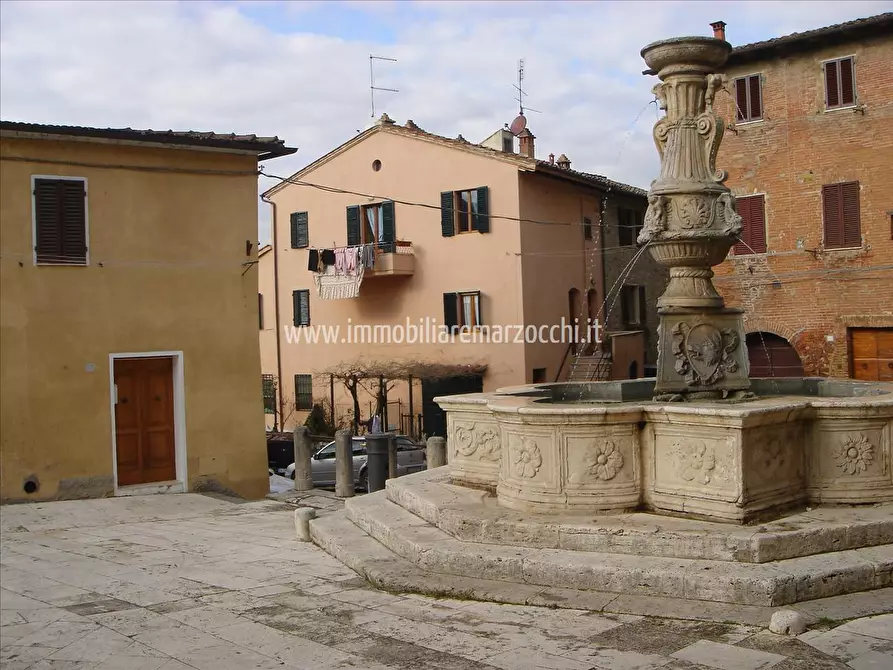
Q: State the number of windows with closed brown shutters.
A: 5